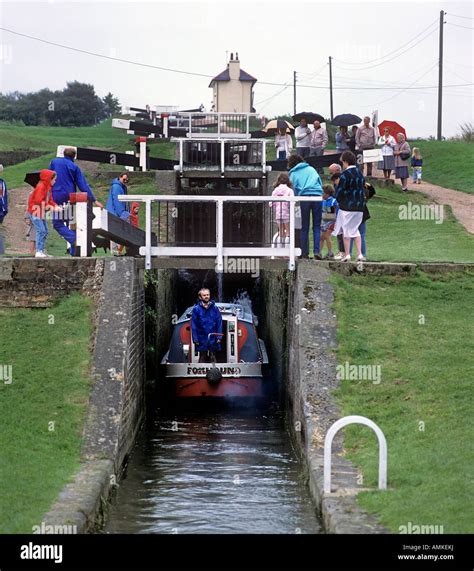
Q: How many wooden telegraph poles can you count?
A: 3